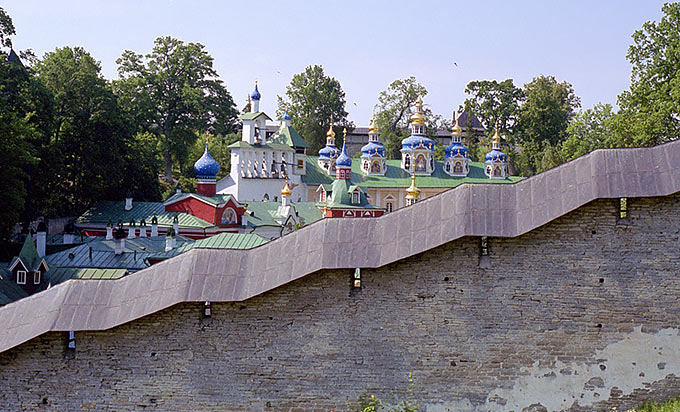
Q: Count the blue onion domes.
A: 9